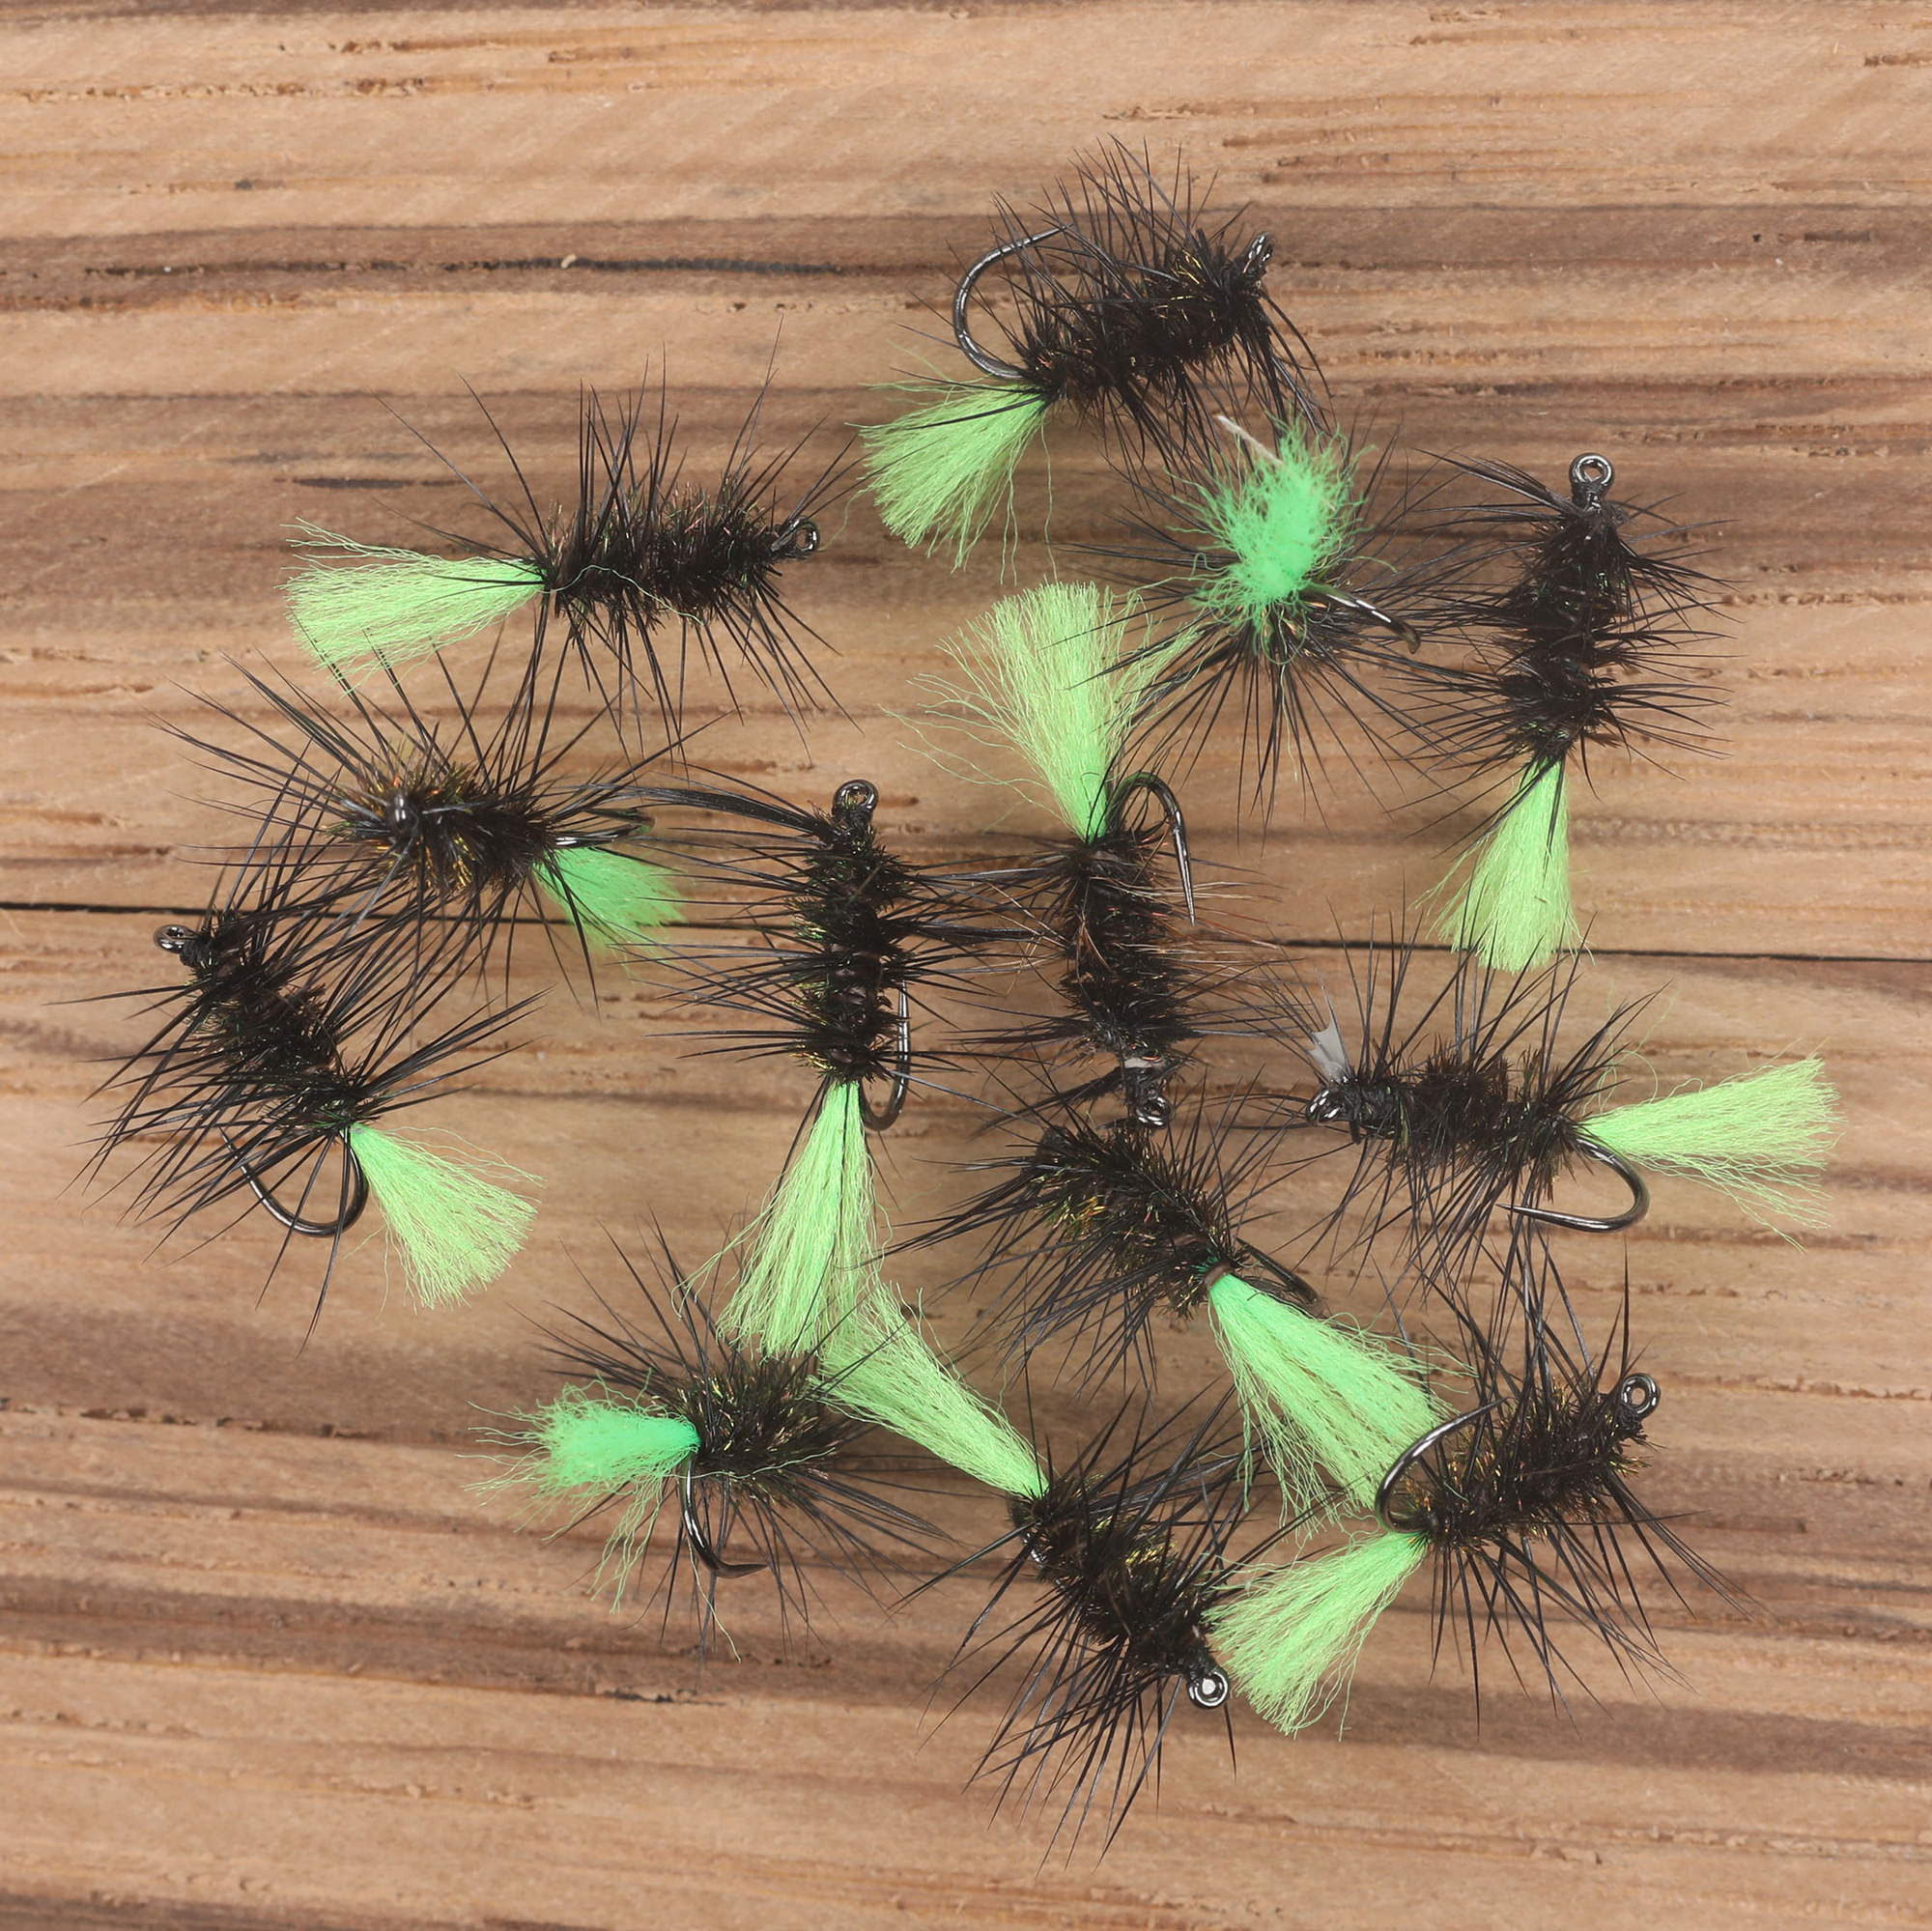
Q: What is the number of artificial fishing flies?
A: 13